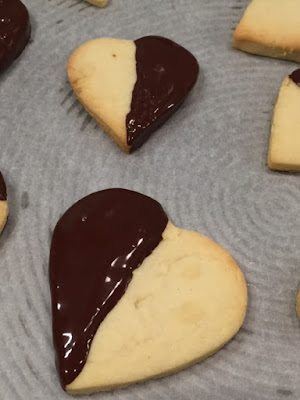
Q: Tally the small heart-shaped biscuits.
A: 1